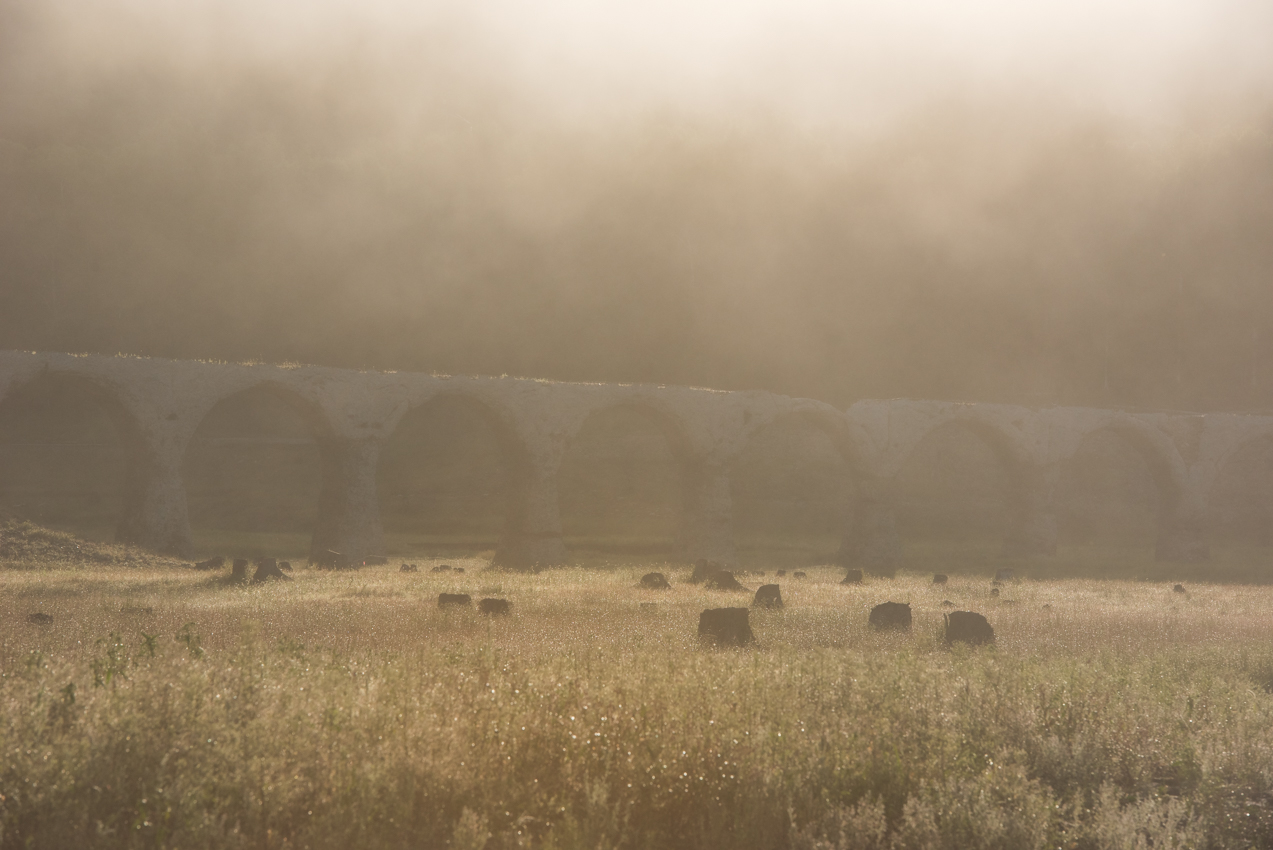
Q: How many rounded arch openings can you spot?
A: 8